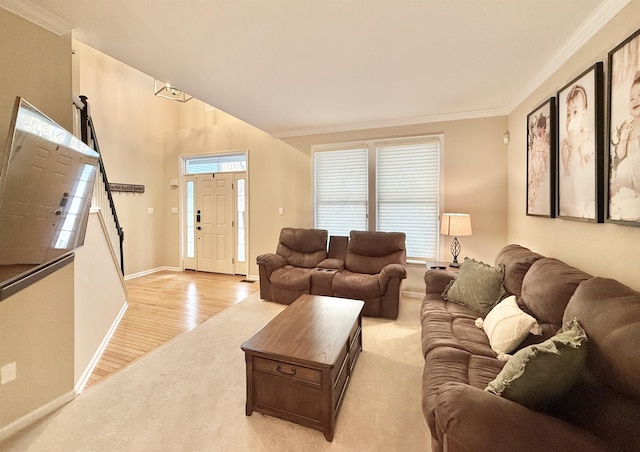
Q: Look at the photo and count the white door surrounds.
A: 1